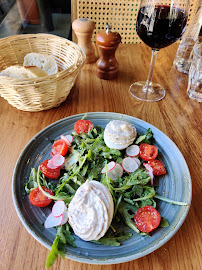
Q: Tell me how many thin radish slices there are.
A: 13